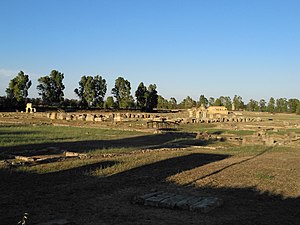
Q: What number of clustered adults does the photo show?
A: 0